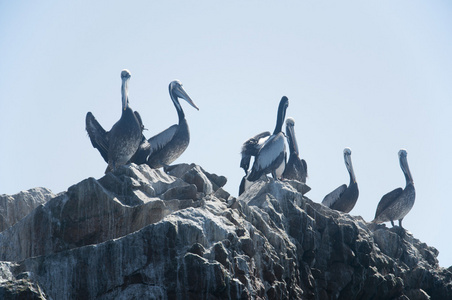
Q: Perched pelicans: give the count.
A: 6